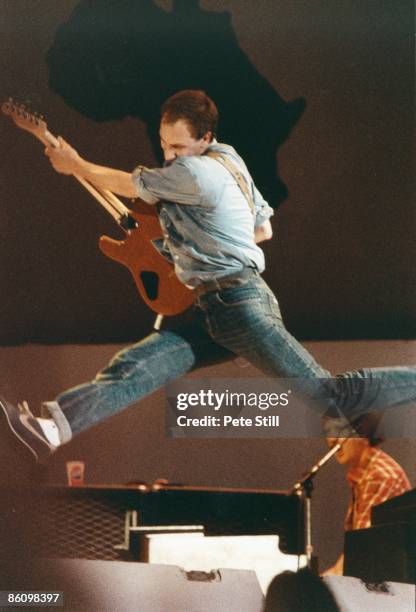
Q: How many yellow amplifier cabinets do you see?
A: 0